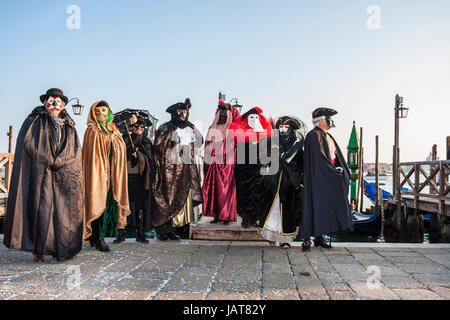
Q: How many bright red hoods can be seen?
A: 1